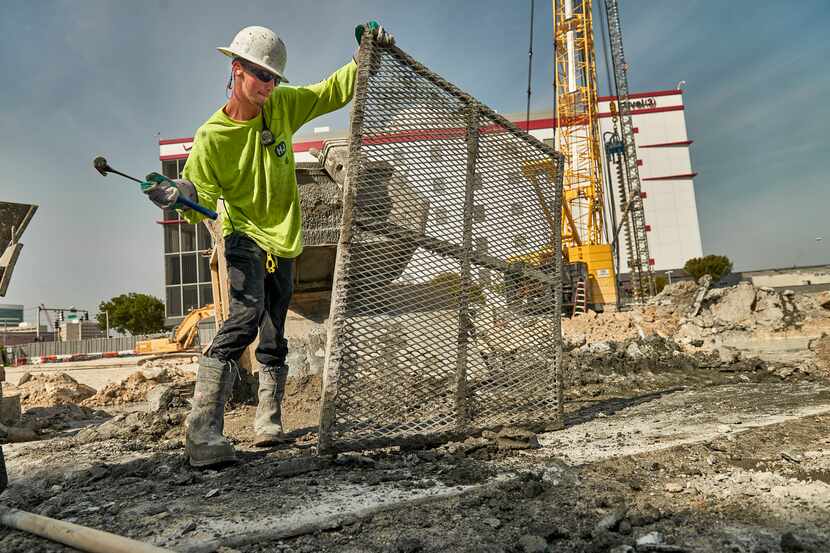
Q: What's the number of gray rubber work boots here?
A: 2